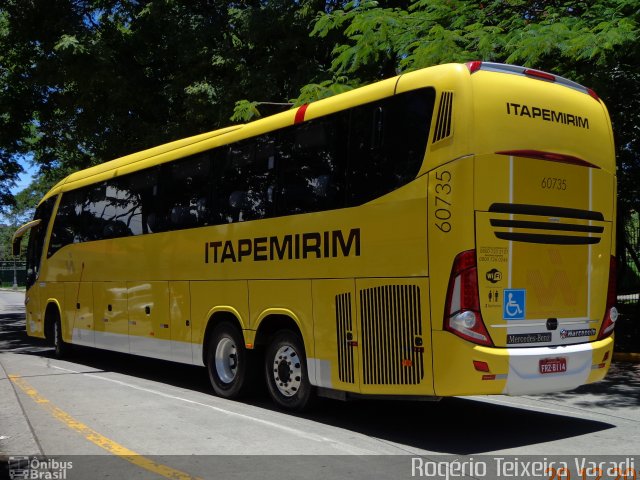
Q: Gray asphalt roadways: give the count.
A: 1